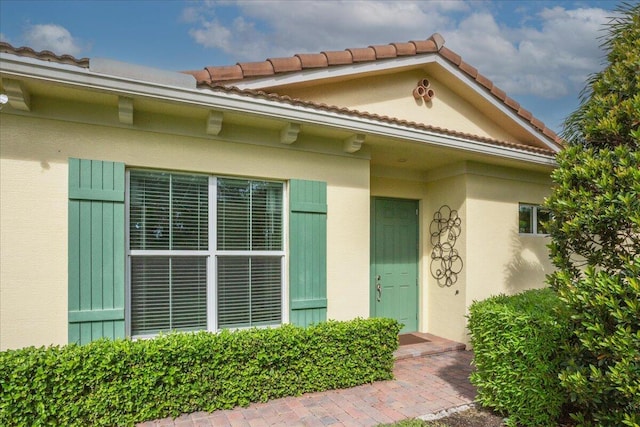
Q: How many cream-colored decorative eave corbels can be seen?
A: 5